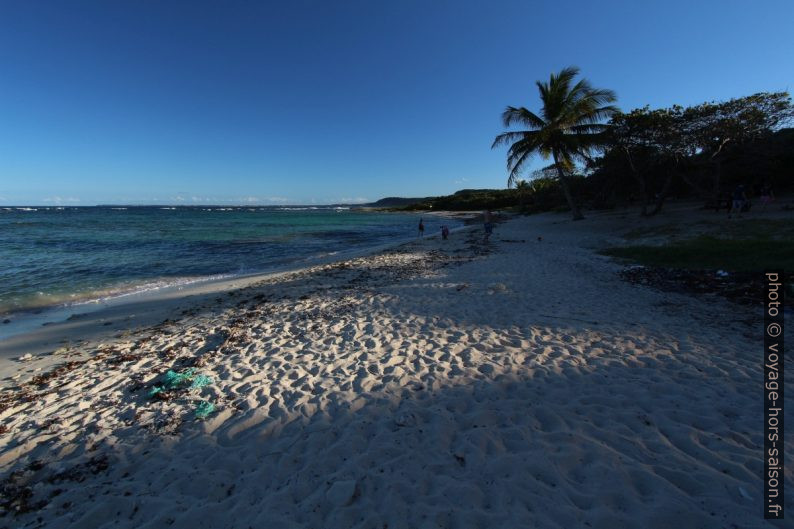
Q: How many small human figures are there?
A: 5